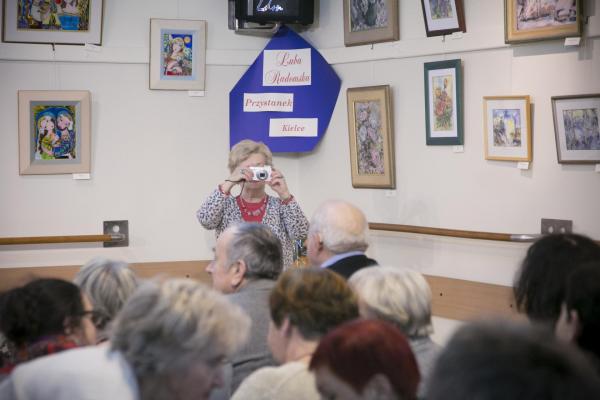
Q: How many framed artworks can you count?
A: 10